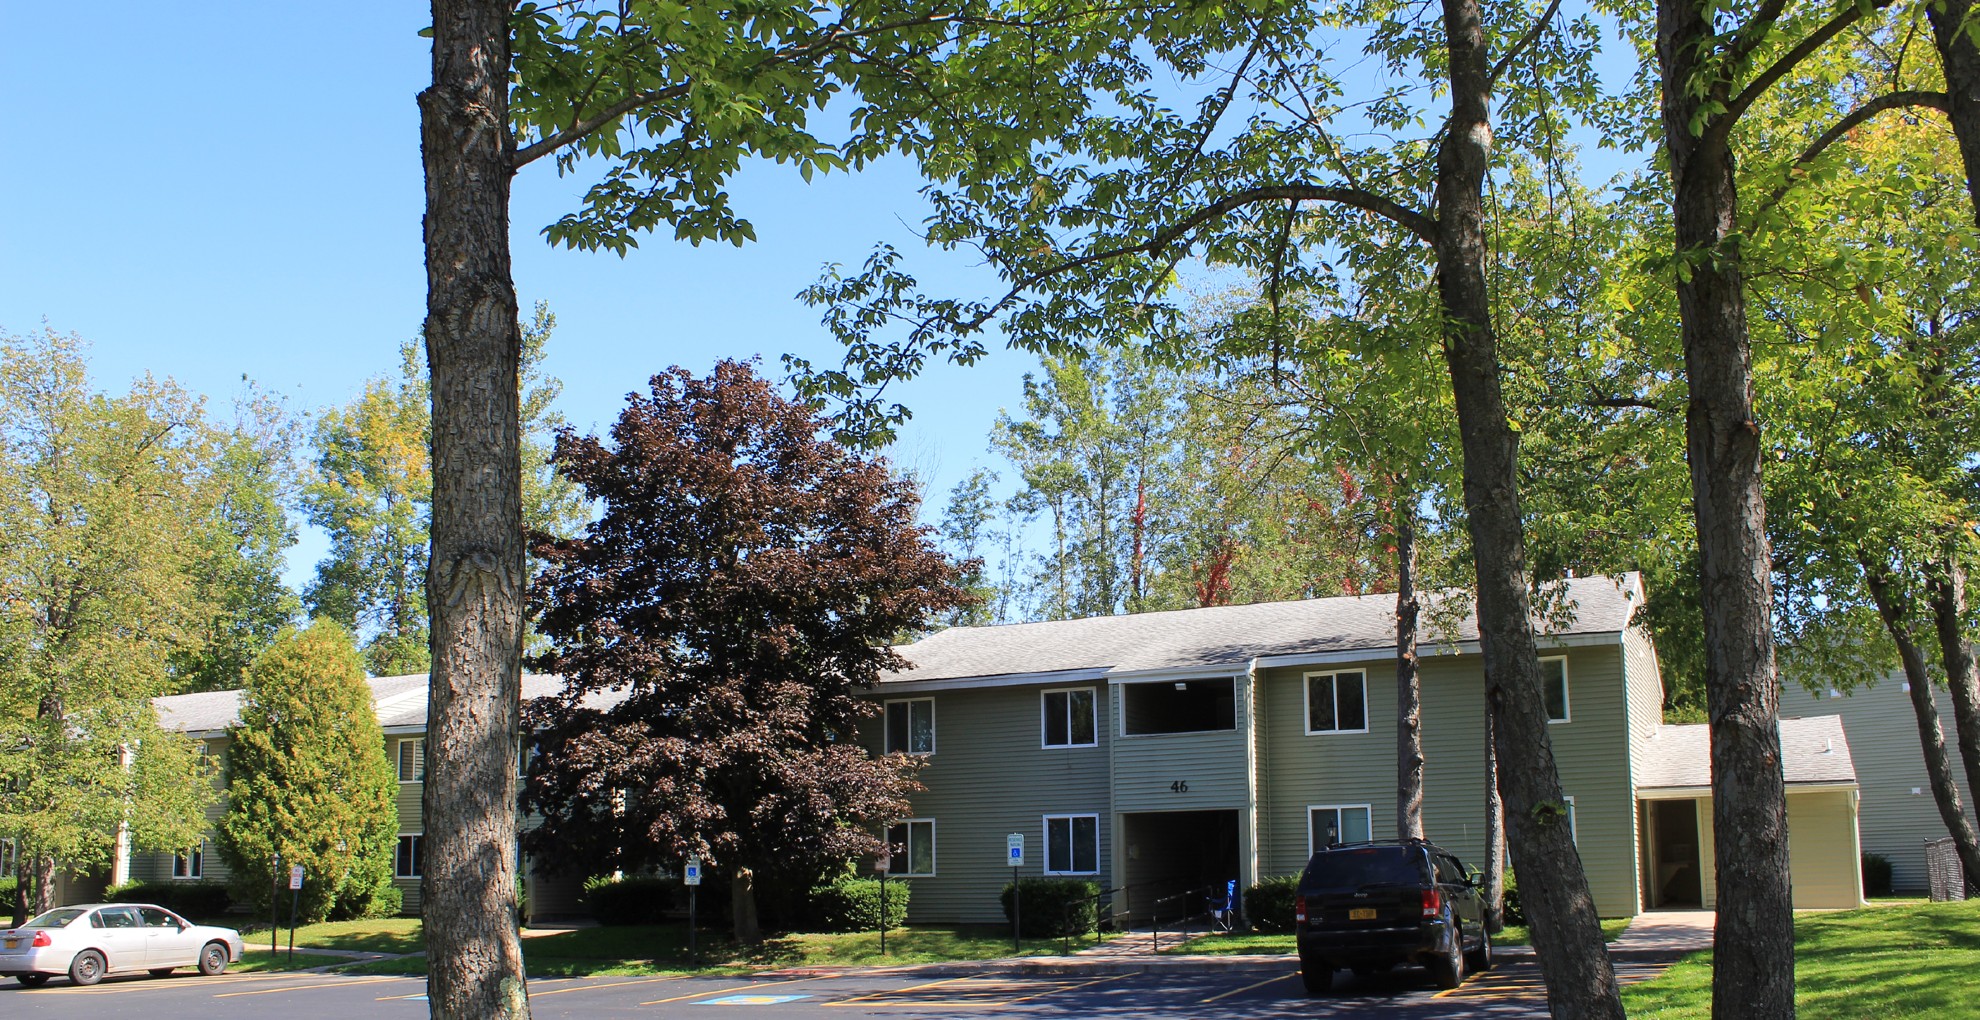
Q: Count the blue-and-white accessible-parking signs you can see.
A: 2